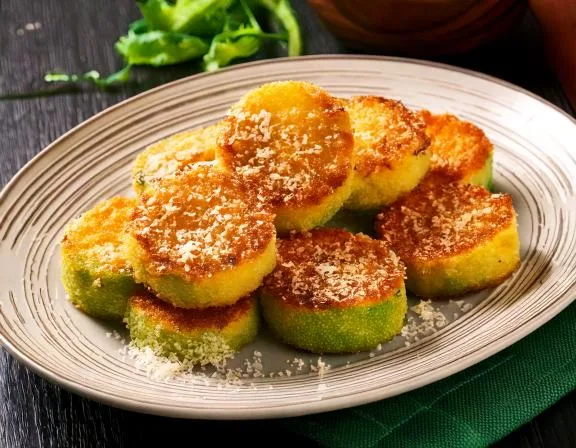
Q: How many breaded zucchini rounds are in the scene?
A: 9